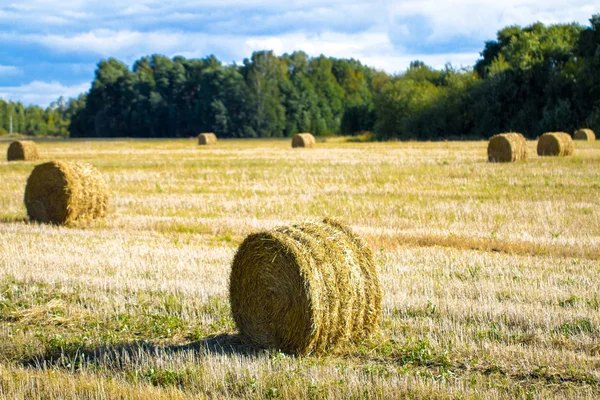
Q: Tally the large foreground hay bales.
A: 2